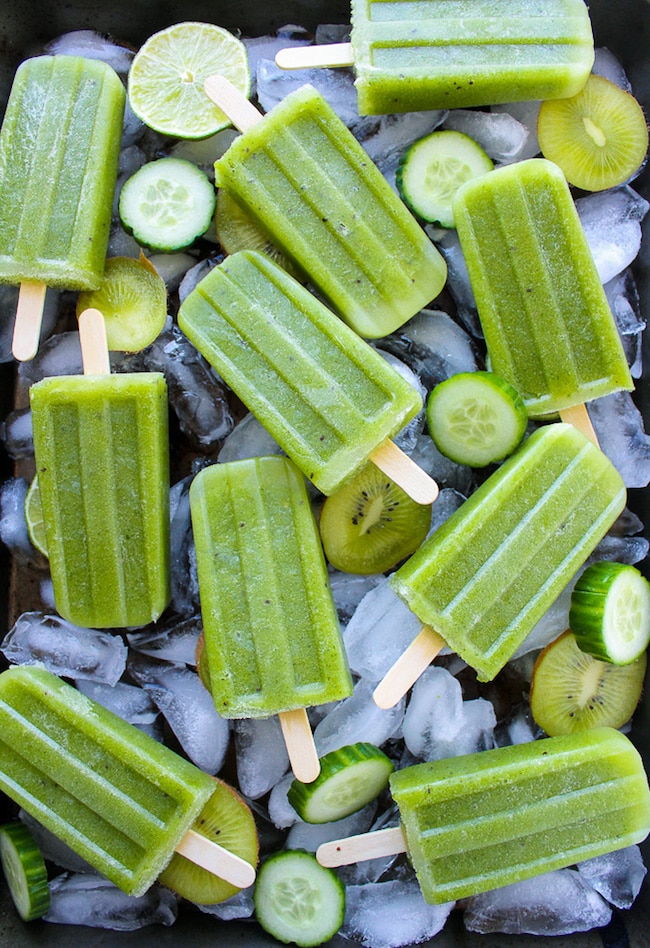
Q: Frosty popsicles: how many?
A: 10